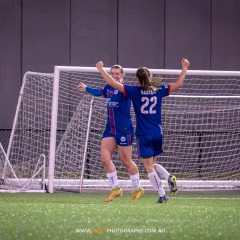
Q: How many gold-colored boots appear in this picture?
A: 2